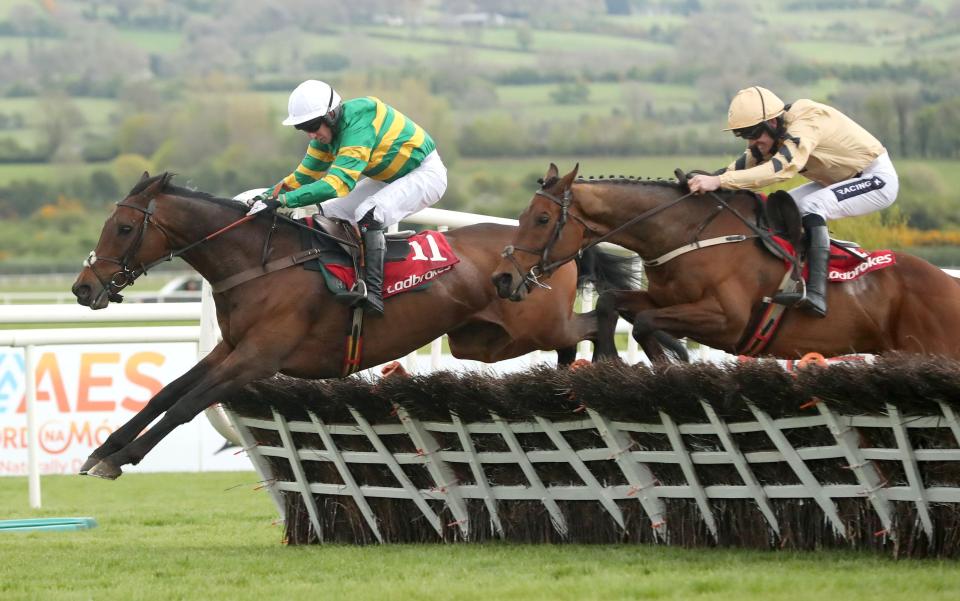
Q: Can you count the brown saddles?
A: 1